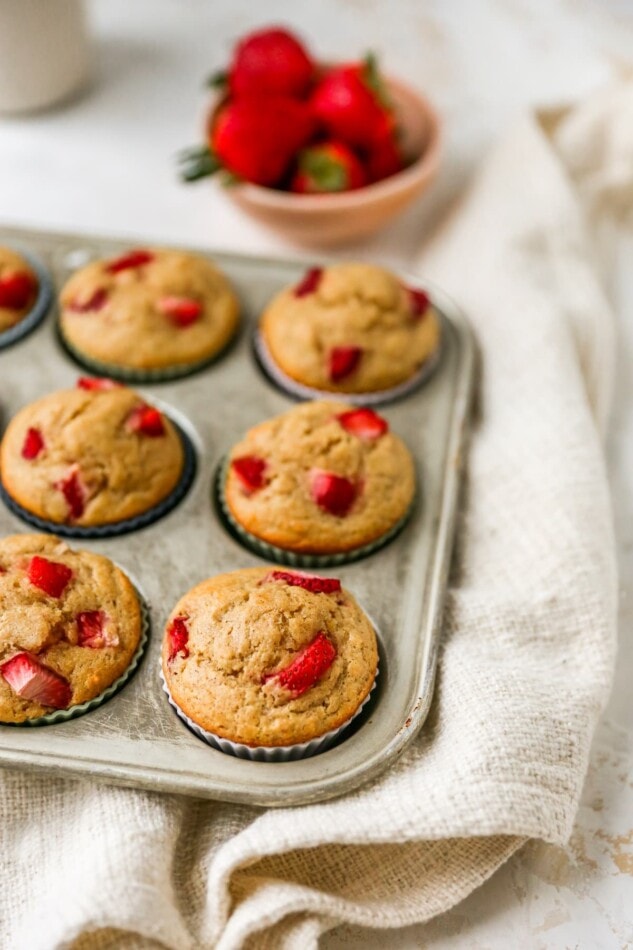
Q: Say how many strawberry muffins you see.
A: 7